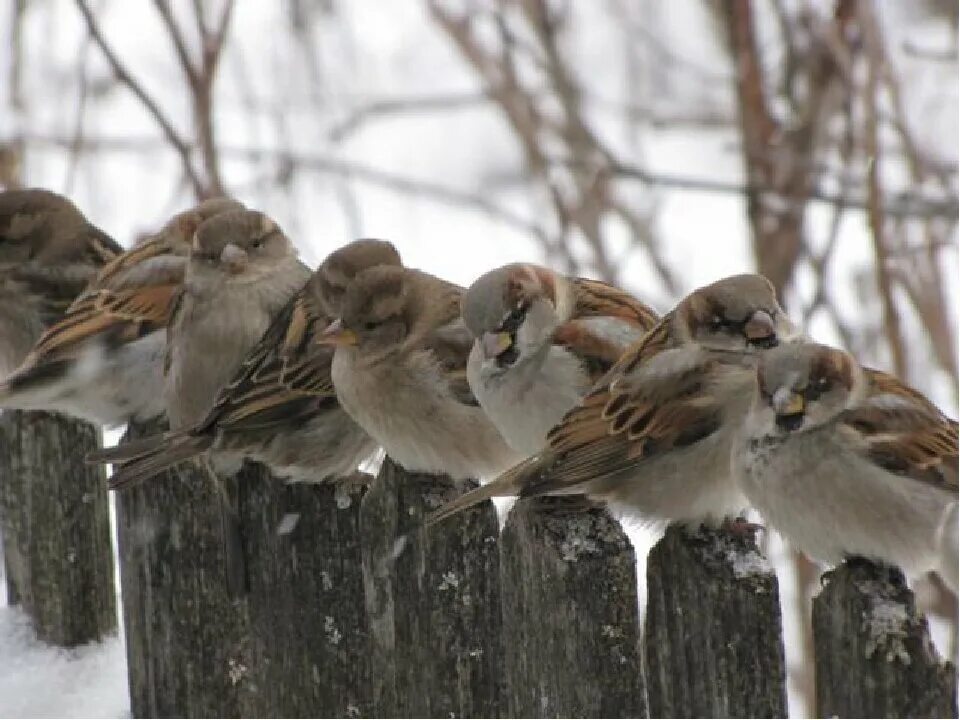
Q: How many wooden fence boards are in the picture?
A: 7